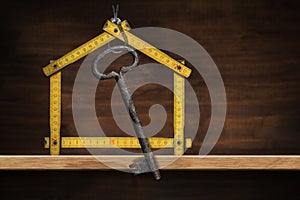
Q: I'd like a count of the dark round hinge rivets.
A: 5